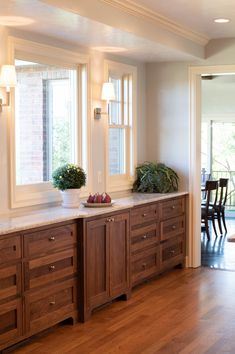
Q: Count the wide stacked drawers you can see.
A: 12